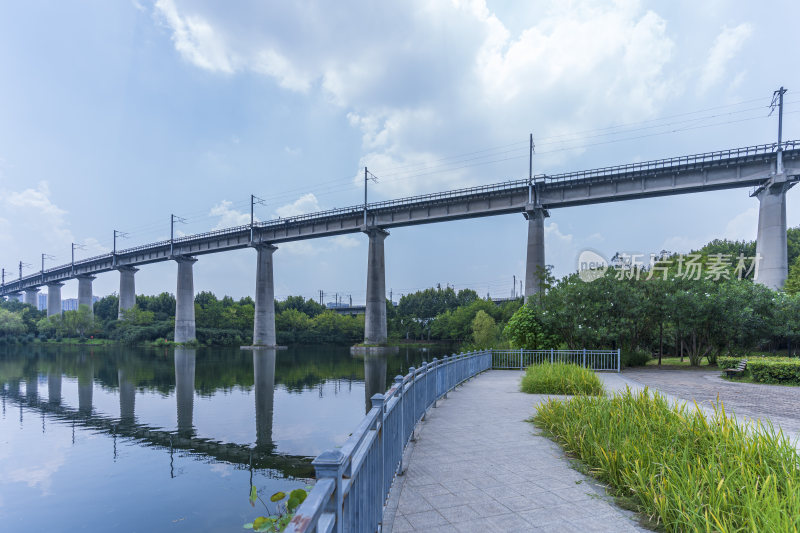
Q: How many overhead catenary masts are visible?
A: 10